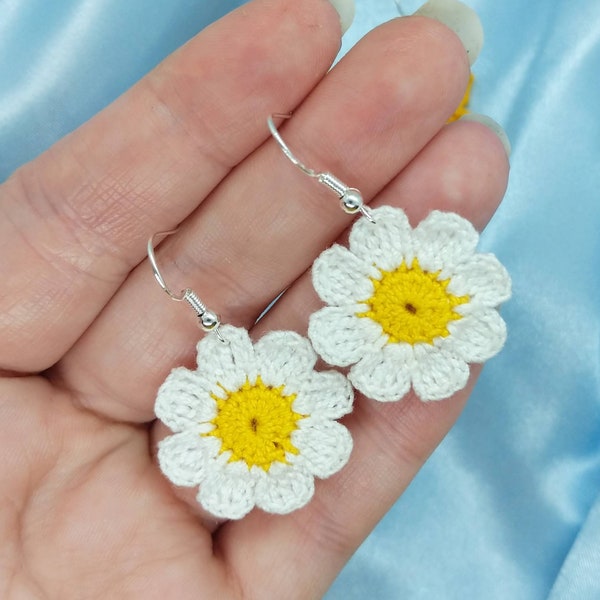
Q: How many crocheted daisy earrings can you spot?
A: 2